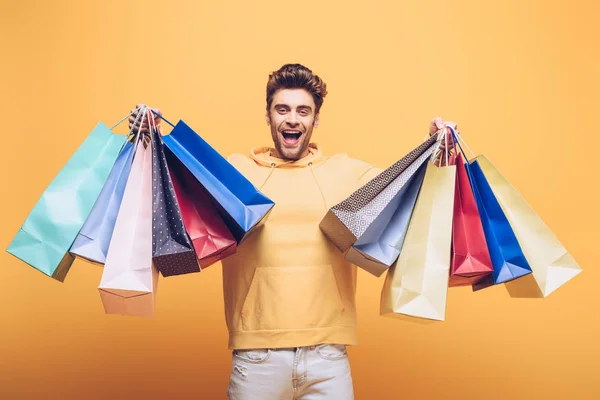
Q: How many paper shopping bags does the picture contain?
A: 12